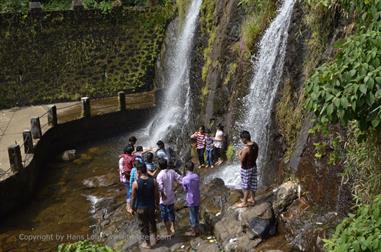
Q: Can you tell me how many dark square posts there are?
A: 6